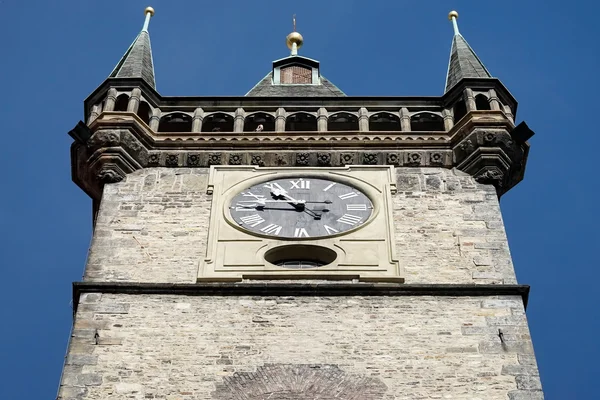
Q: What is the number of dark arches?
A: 11